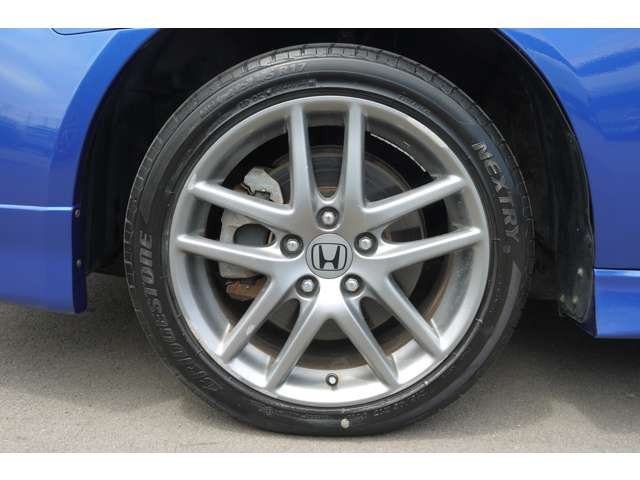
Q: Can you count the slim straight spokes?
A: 10